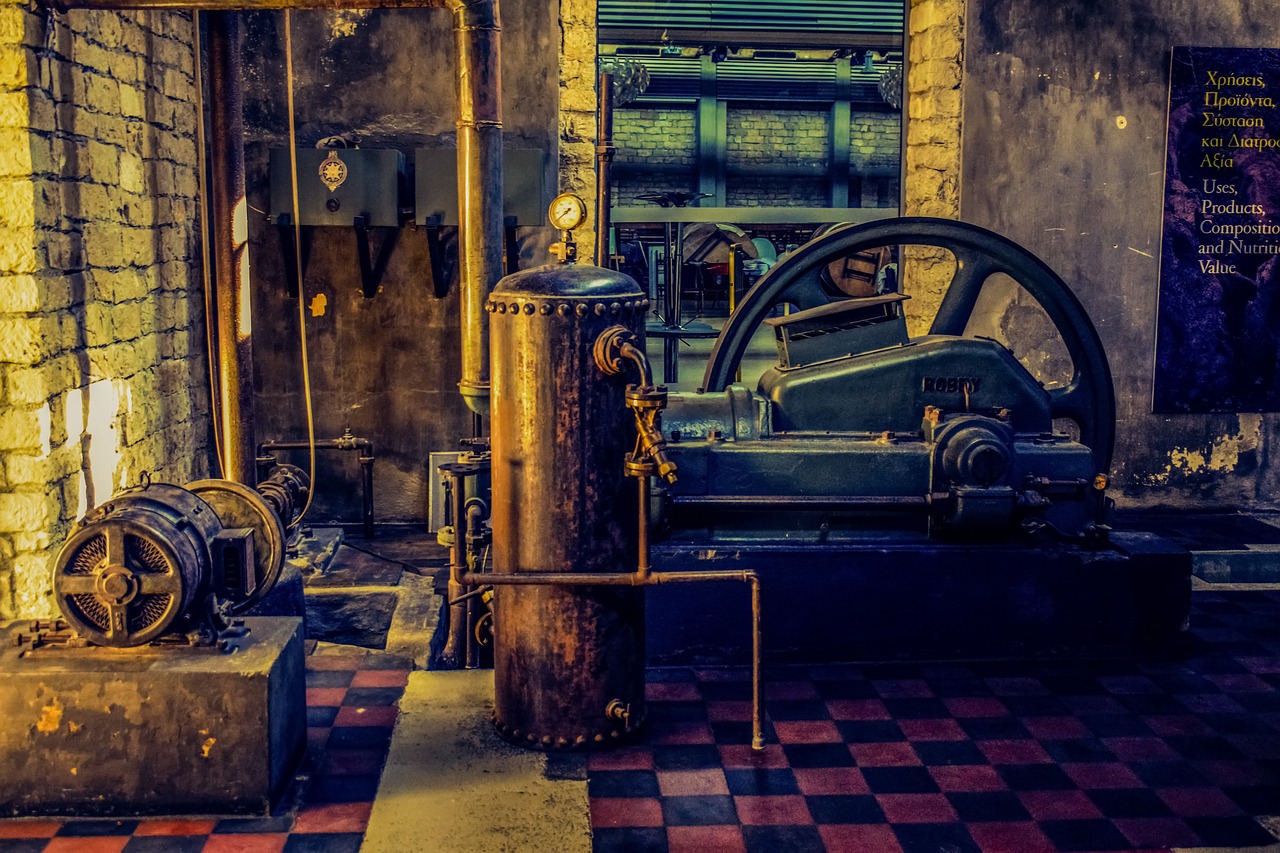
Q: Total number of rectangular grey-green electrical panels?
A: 2